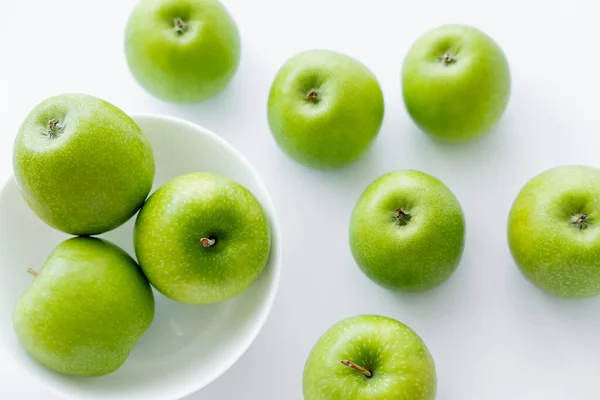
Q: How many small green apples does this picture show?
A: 9